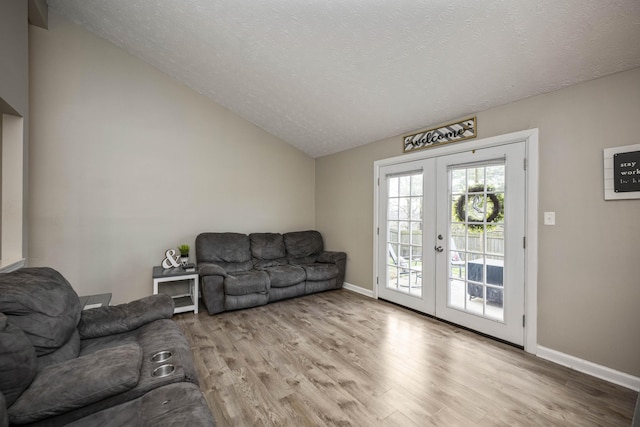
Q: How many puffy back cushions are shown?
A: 5